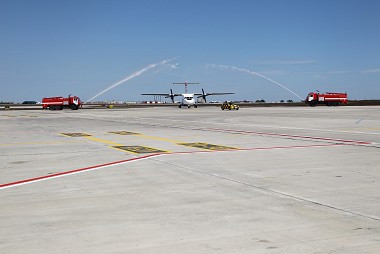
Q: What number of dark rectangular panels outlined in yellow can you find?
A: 4